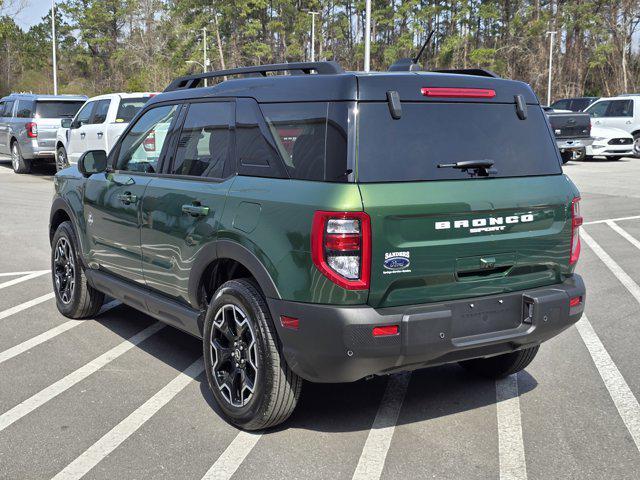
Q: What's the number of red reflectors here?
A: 3